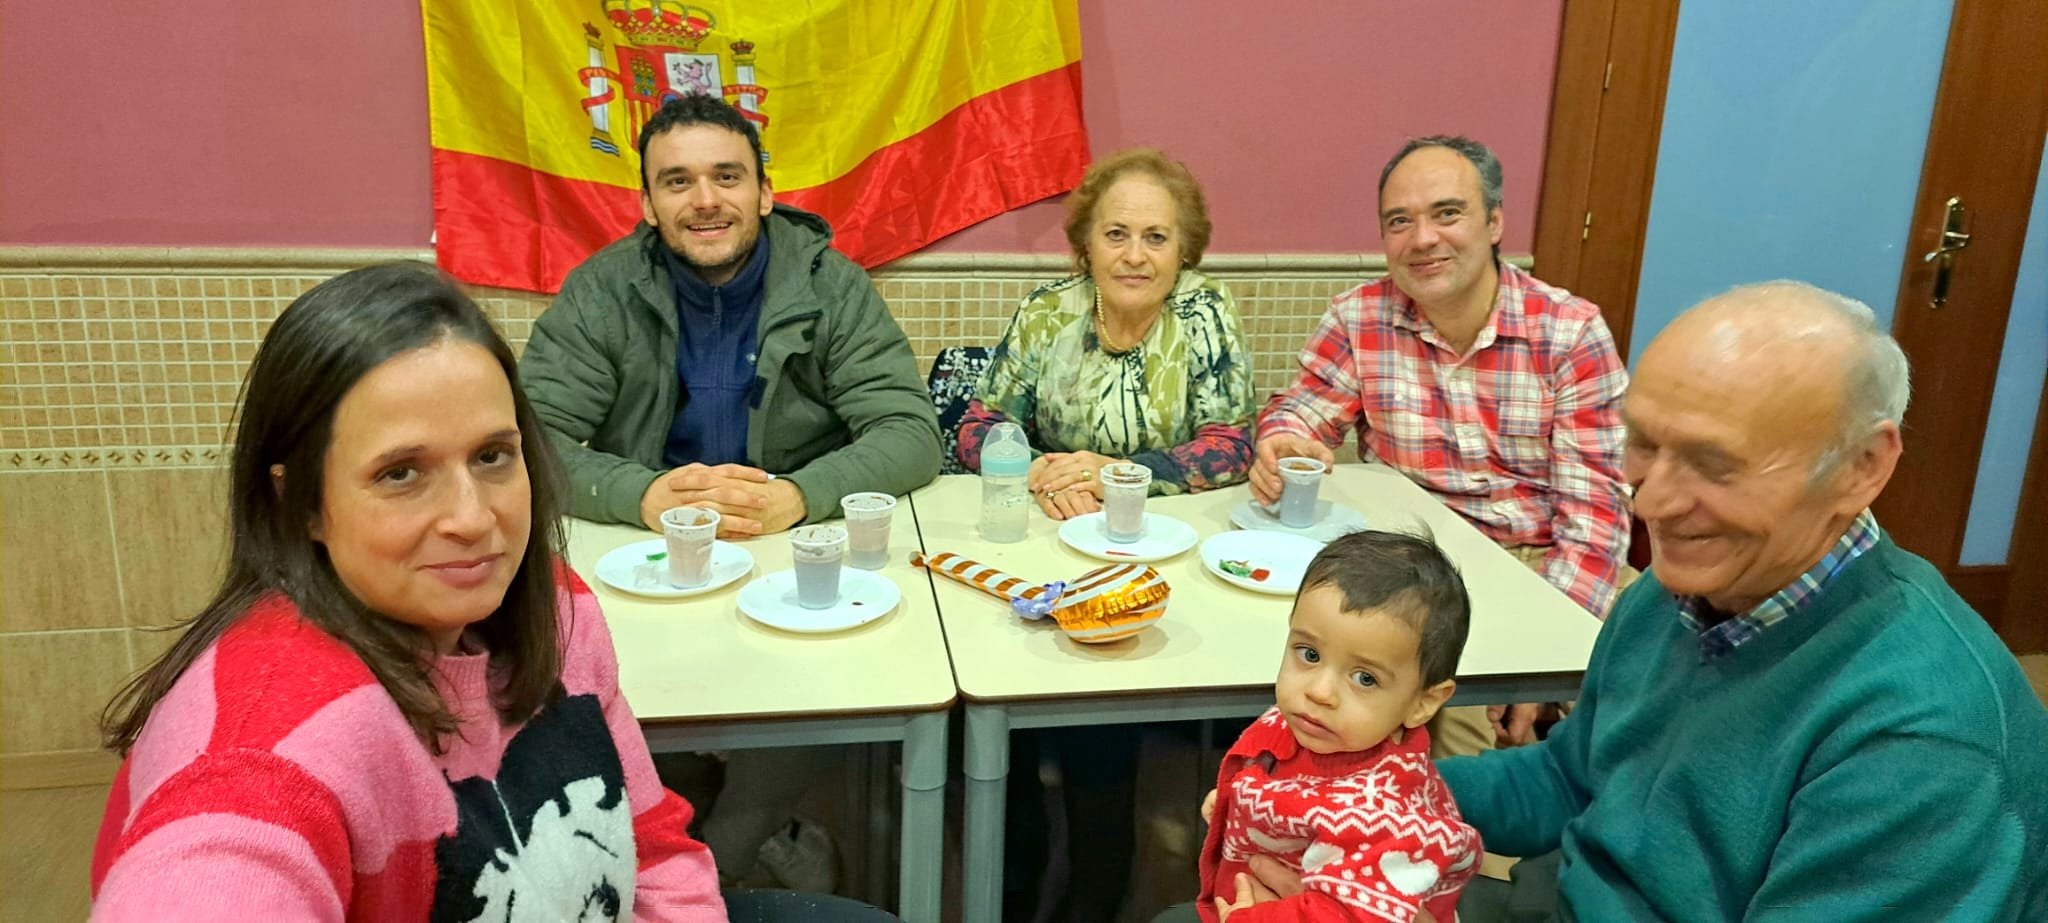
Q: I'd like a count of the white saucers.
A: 5